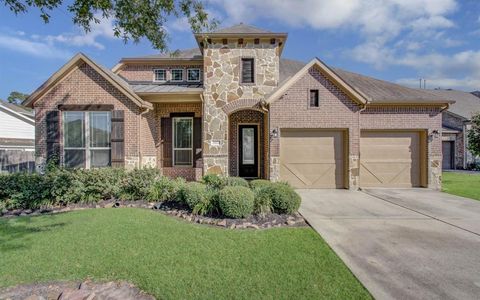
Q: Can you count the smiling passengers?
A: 0